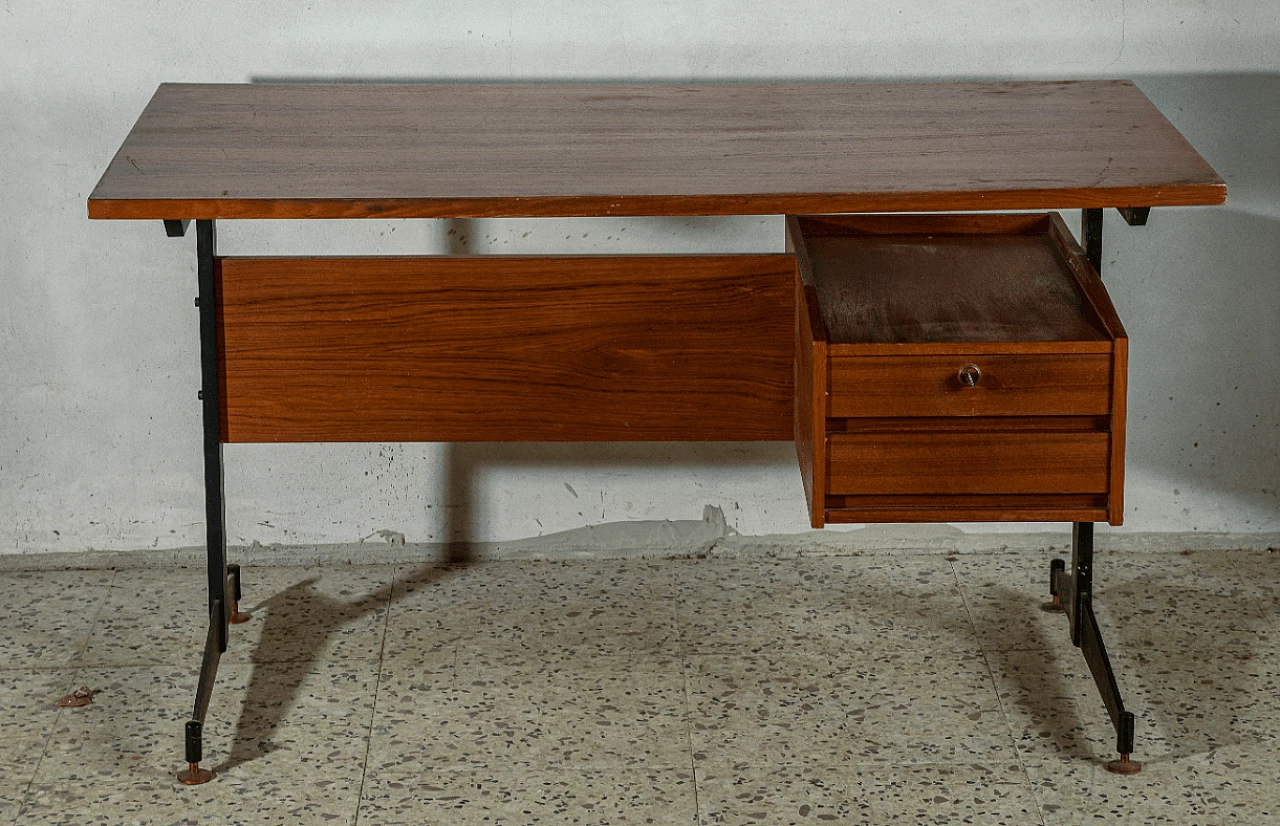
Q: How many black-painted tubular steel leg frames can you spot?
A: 2